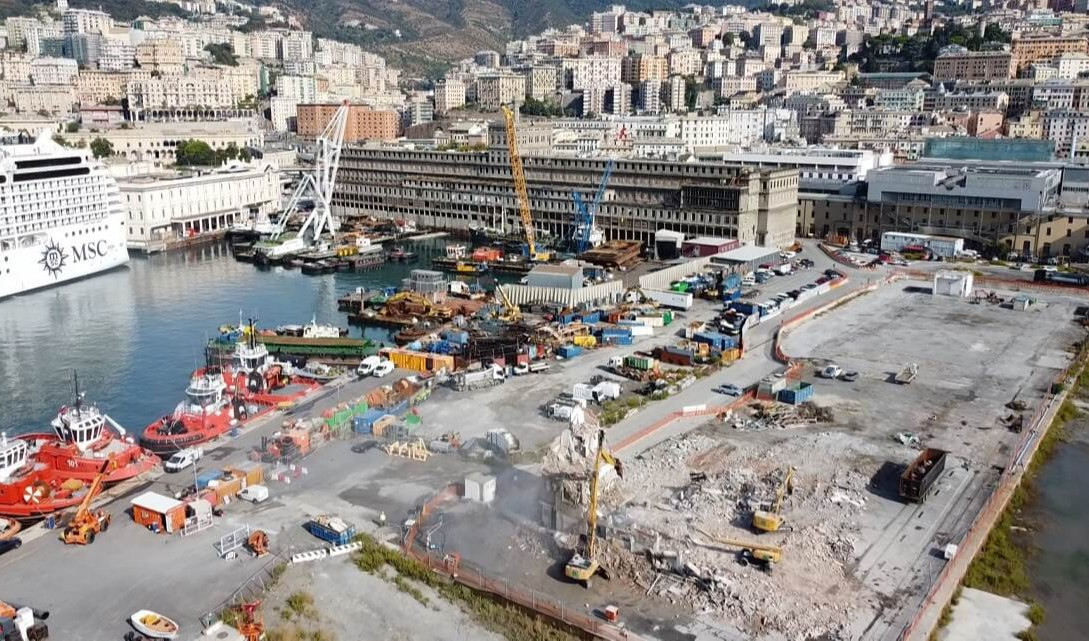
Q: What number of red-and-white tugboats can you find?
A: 4